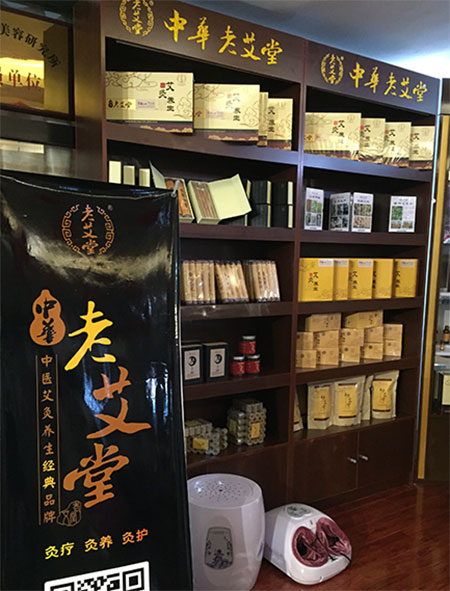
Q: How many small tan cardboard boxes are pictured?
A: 12